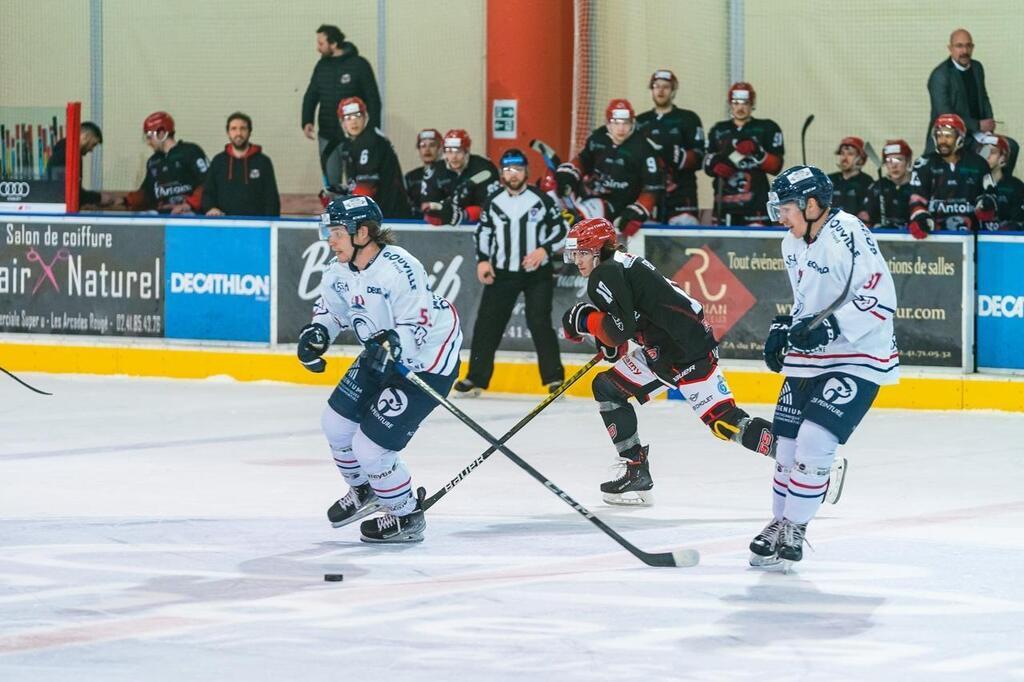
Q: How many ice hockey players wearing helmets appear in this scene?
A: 14